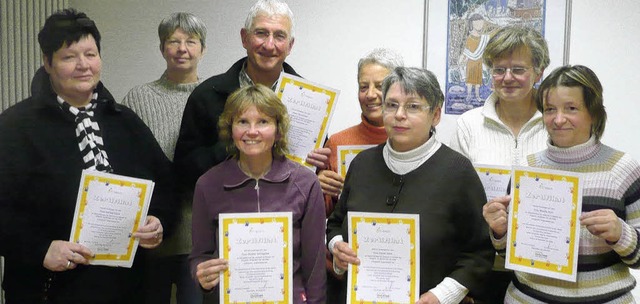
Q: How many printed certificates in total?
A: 7